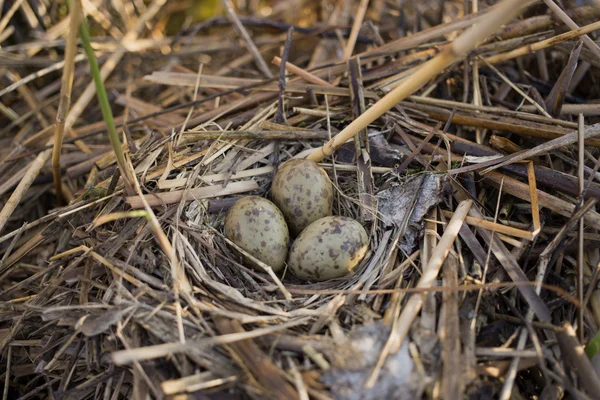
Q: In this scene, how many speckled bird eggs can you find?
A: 3